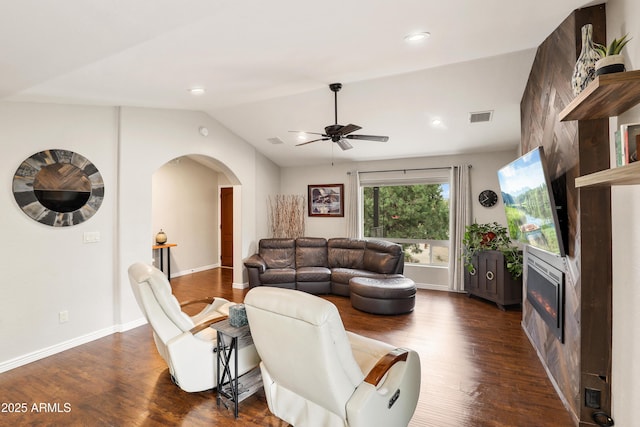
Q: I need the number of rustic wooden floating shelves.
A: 2